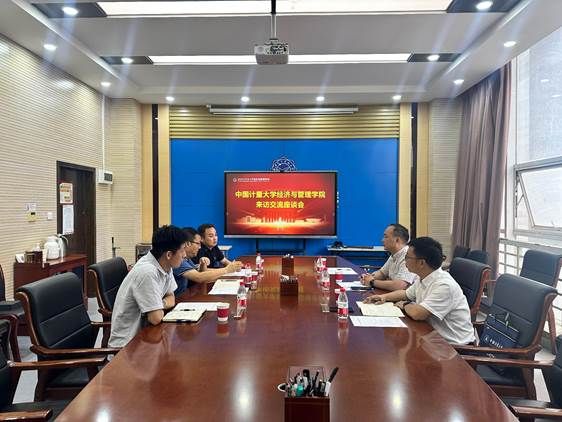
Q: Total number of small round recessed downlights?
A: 12